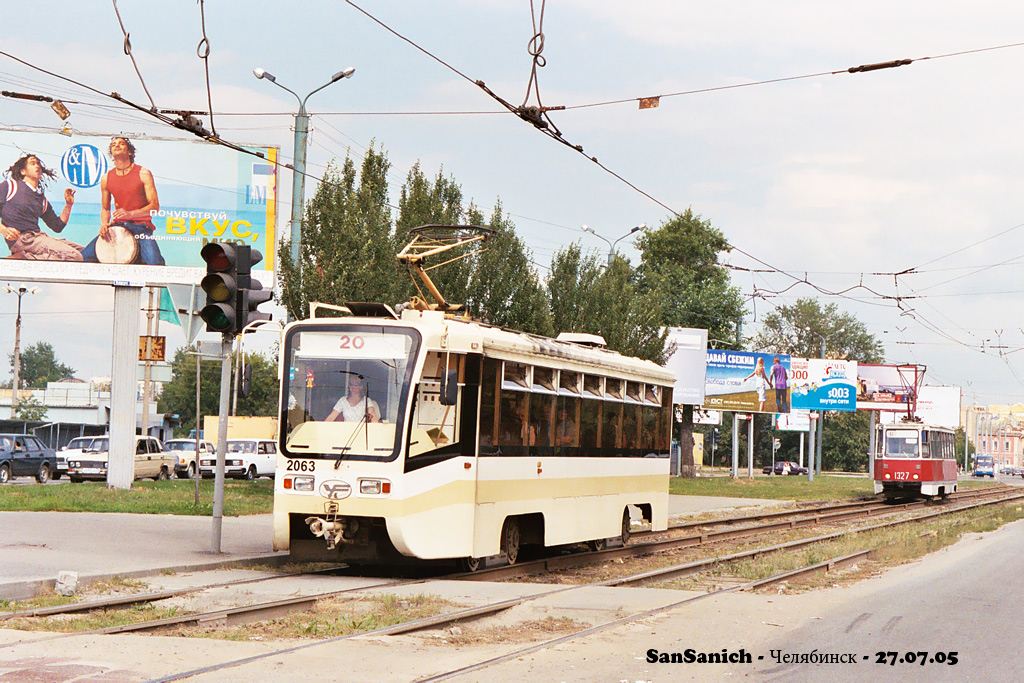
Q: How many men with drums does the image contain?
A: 1